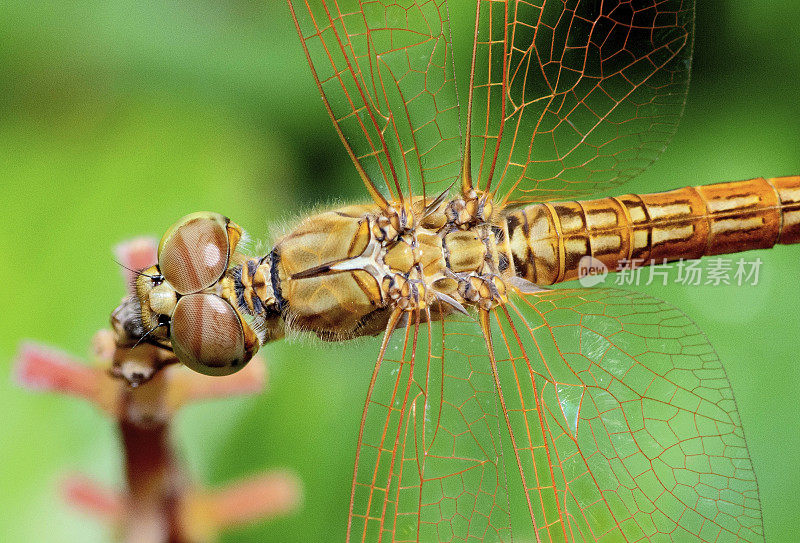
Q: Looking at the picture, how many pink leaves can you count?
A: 5